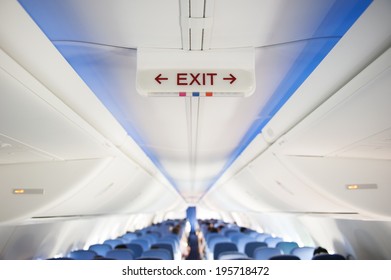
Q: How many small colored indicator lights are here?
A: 3